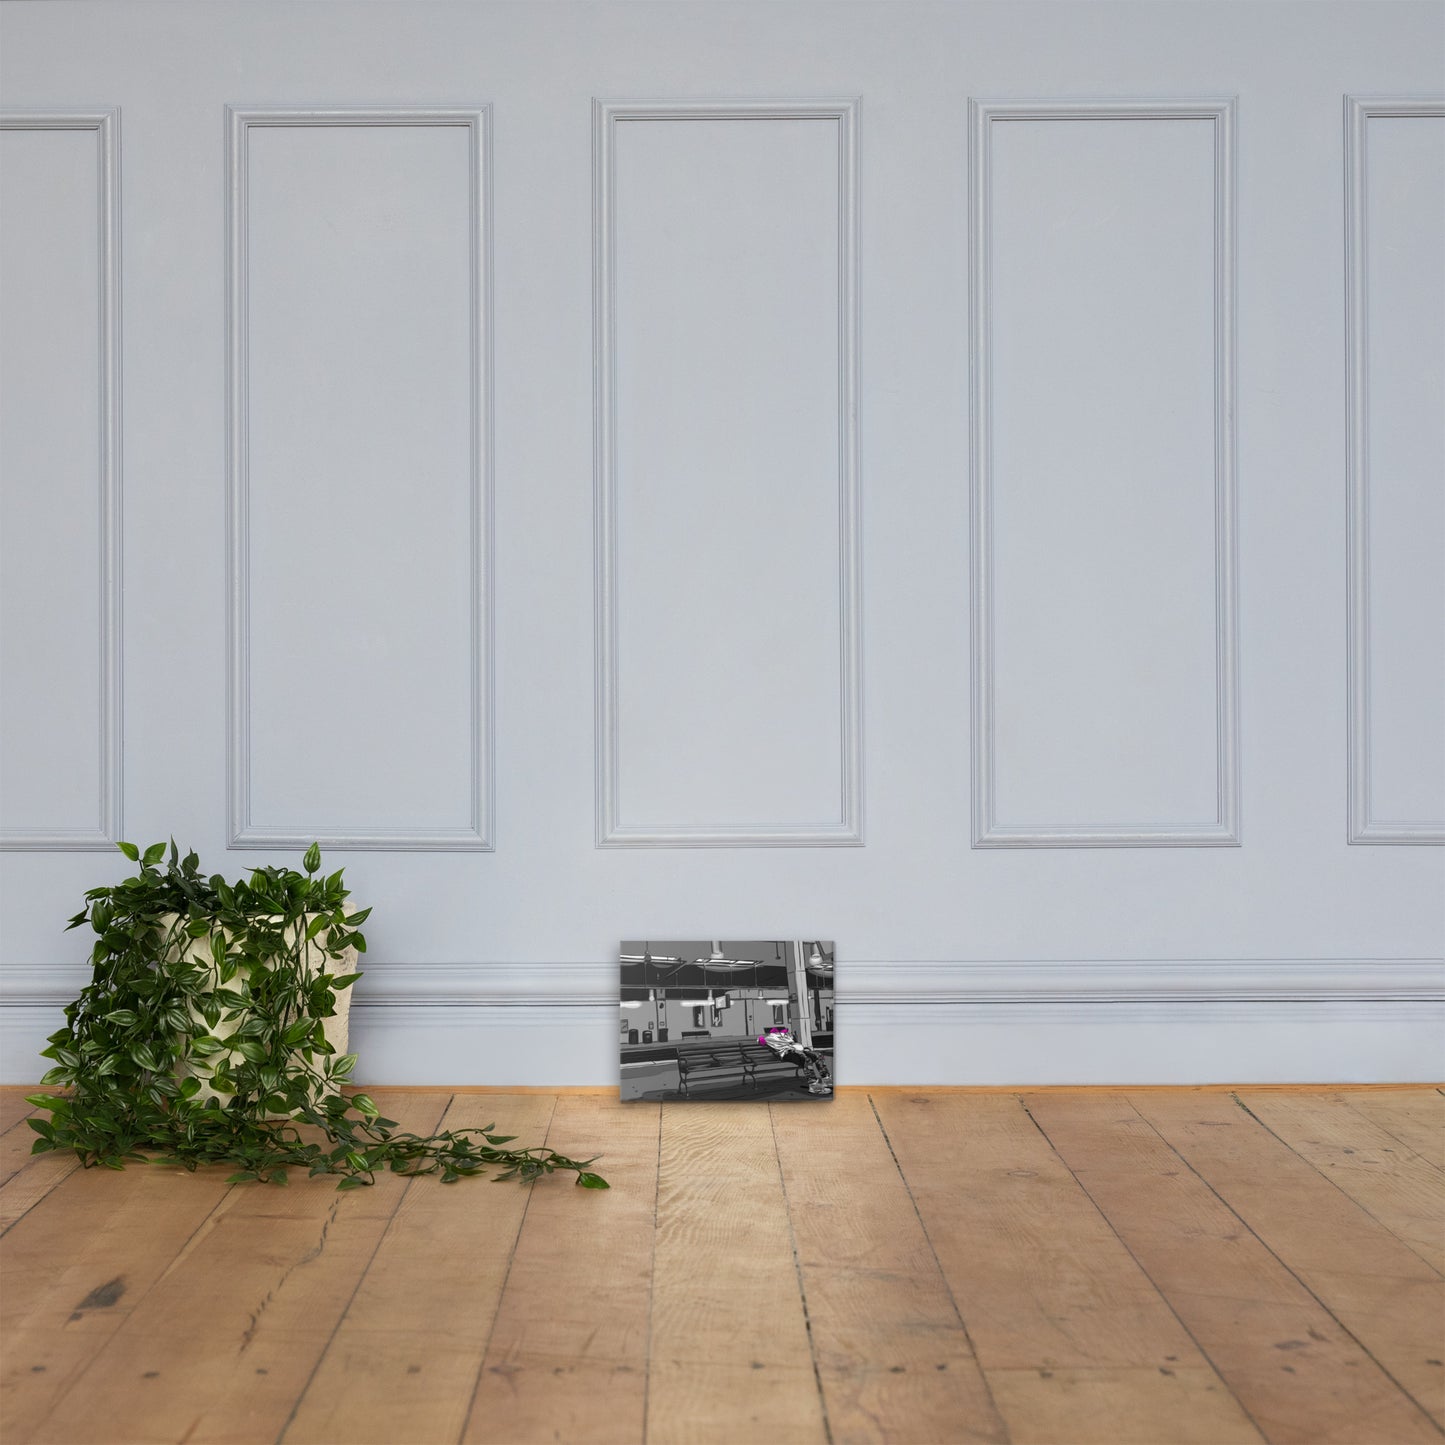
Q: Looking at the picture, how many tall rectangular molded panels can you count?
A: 5